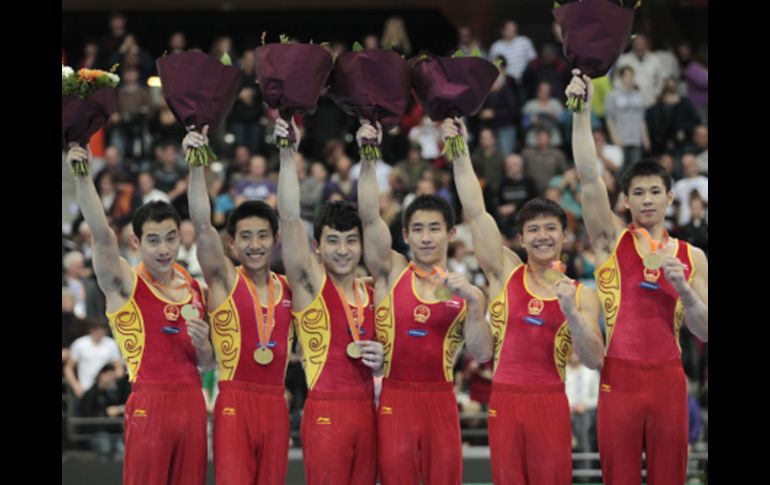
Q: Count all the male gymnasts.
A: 6